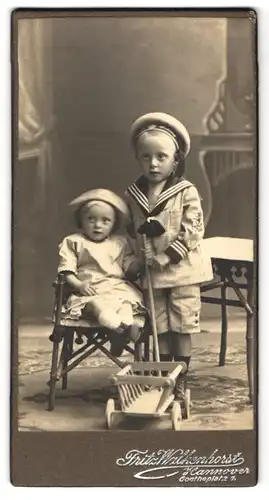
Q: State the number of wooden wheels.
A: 3